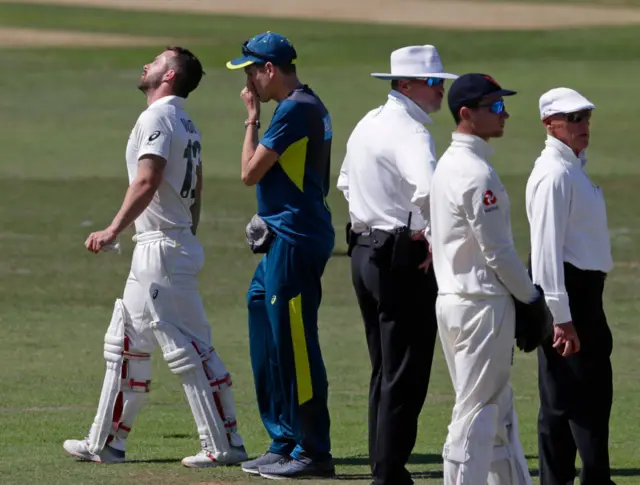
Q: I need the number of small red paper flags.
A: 0